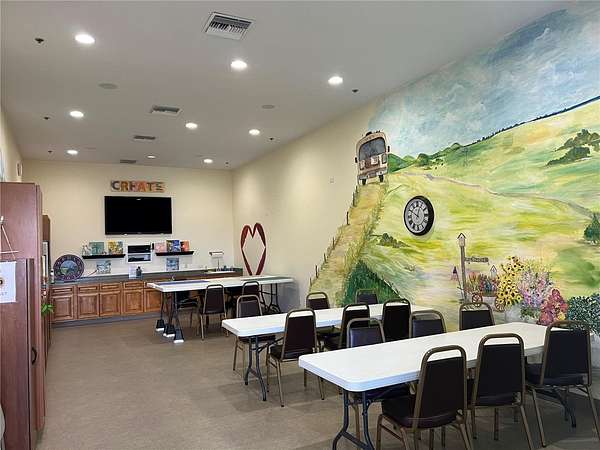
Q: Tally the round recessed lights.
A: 9